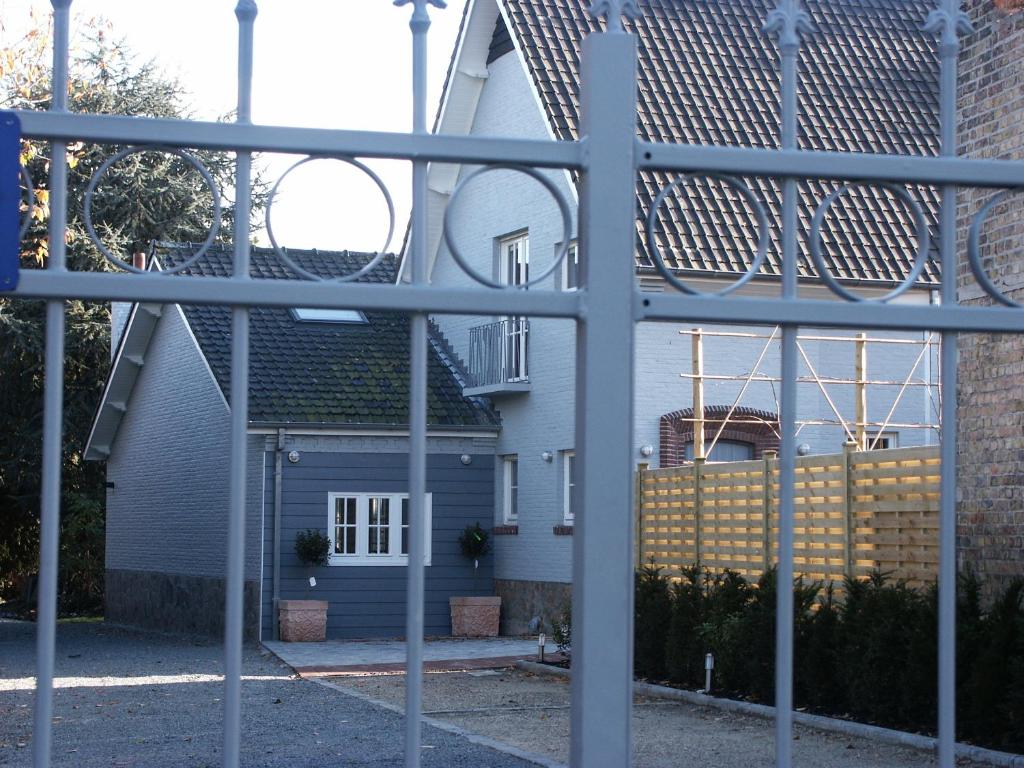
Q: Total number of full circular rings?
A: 5